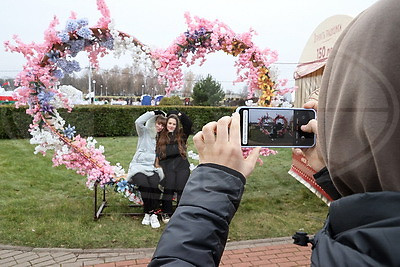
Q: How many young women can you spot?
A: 2